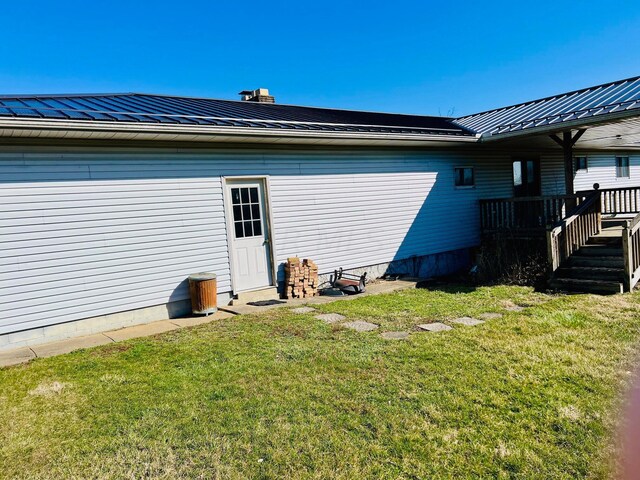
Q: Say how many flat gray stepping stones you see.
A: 8